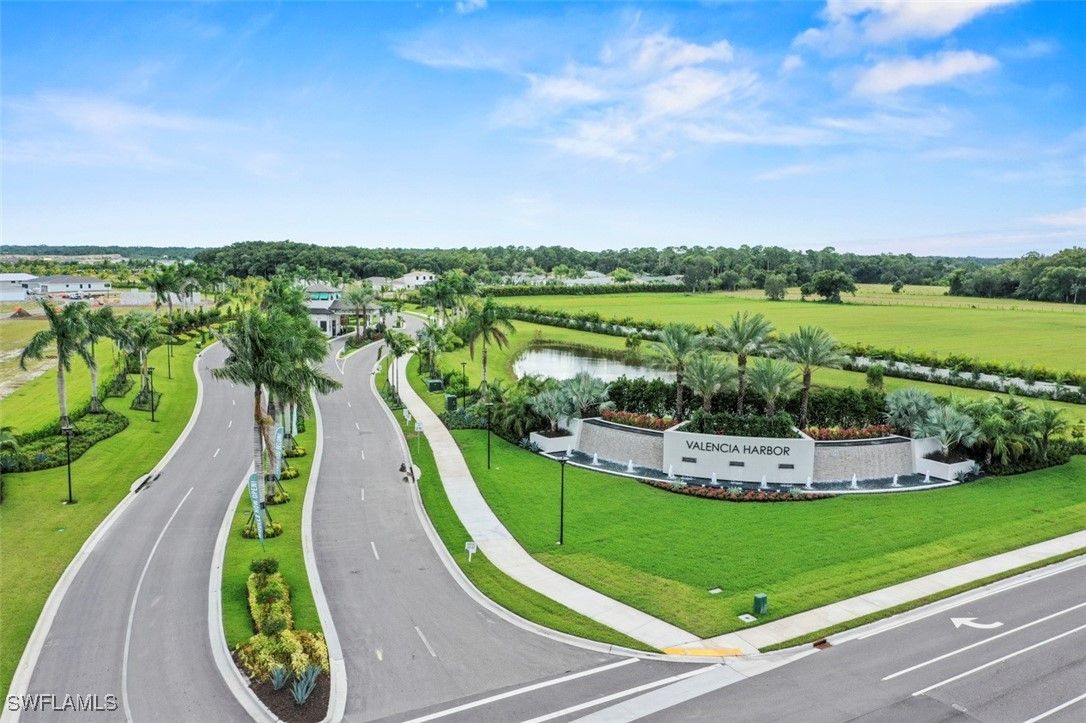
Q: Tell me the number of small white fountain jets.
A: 10